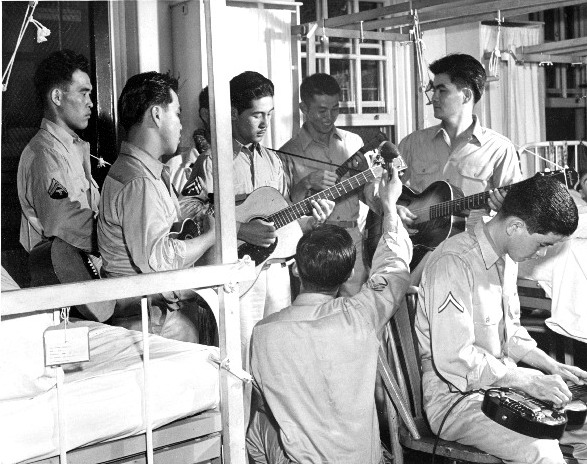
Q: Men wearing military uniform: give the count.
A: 8